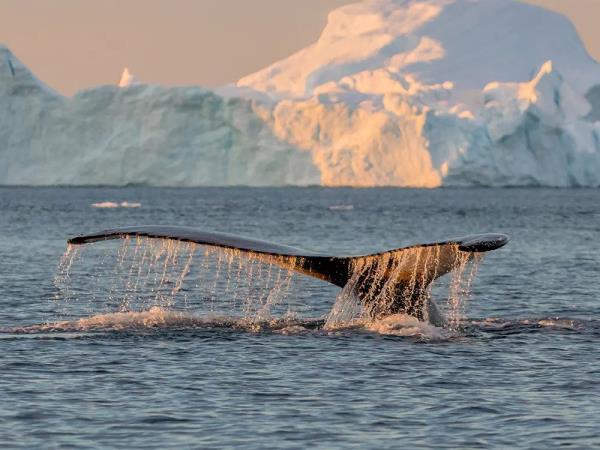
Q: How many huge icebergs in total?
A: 1